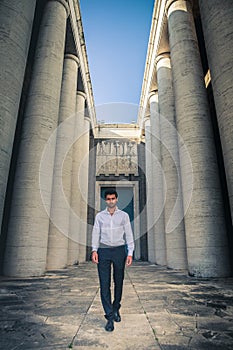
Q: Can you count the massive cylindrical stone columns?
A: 10